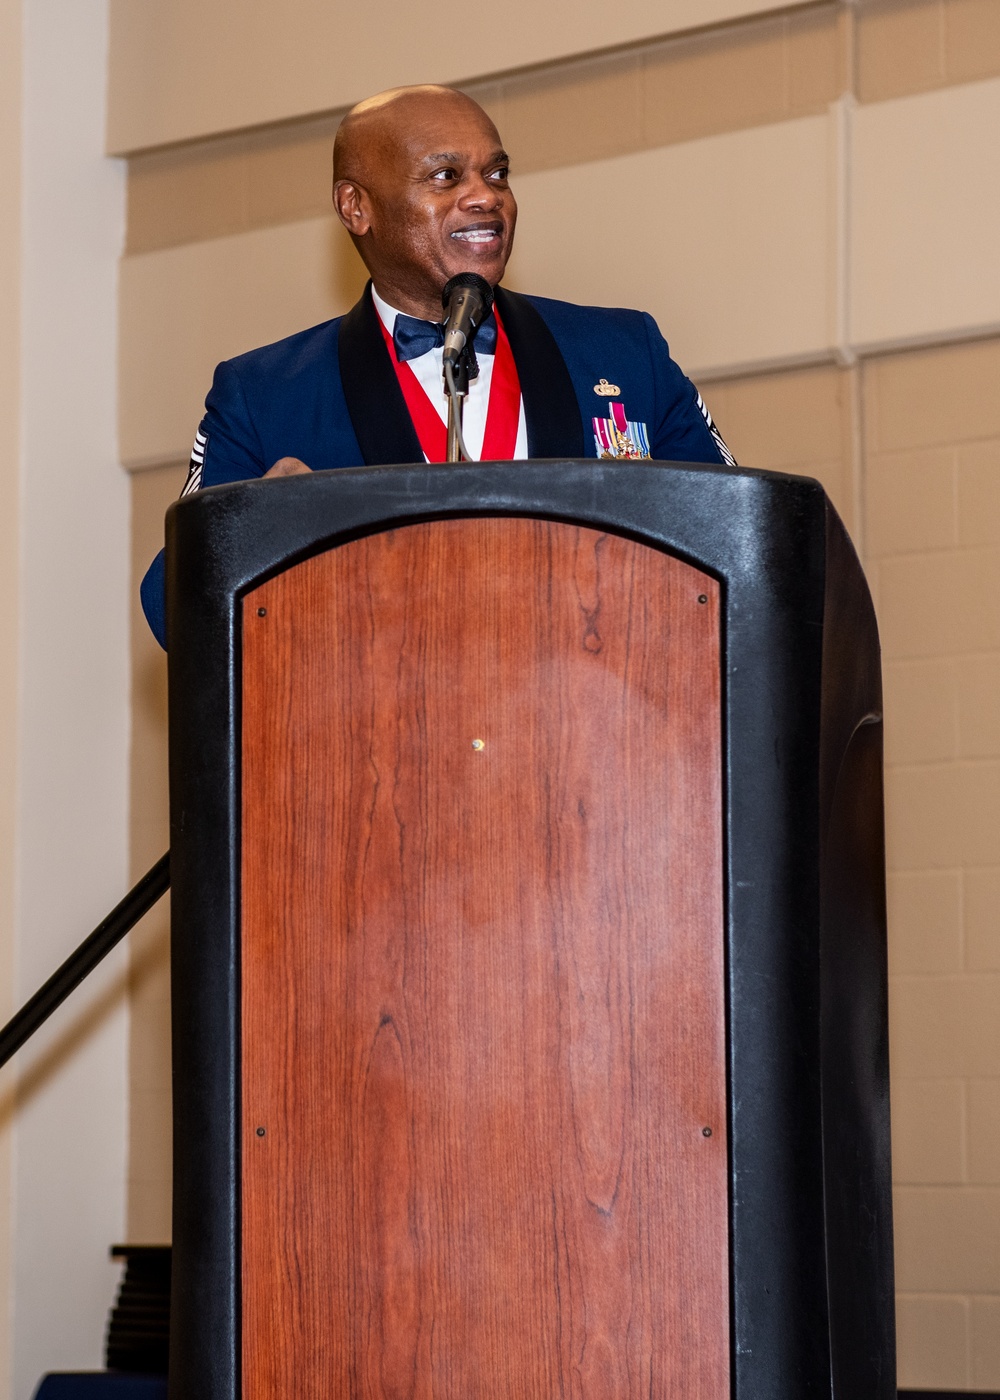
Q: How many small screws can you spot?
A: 5